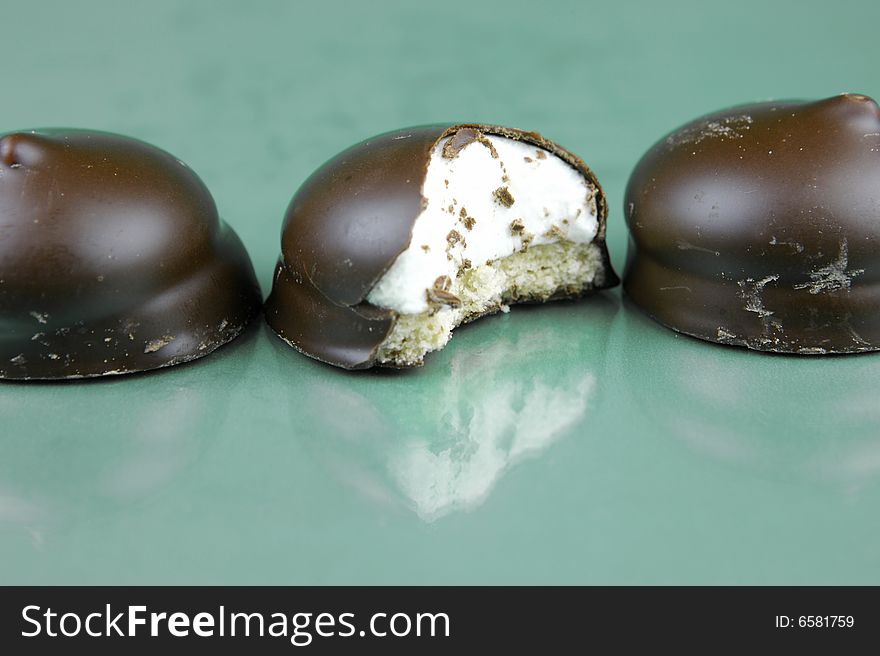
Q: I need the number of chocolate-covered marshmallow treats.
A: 3